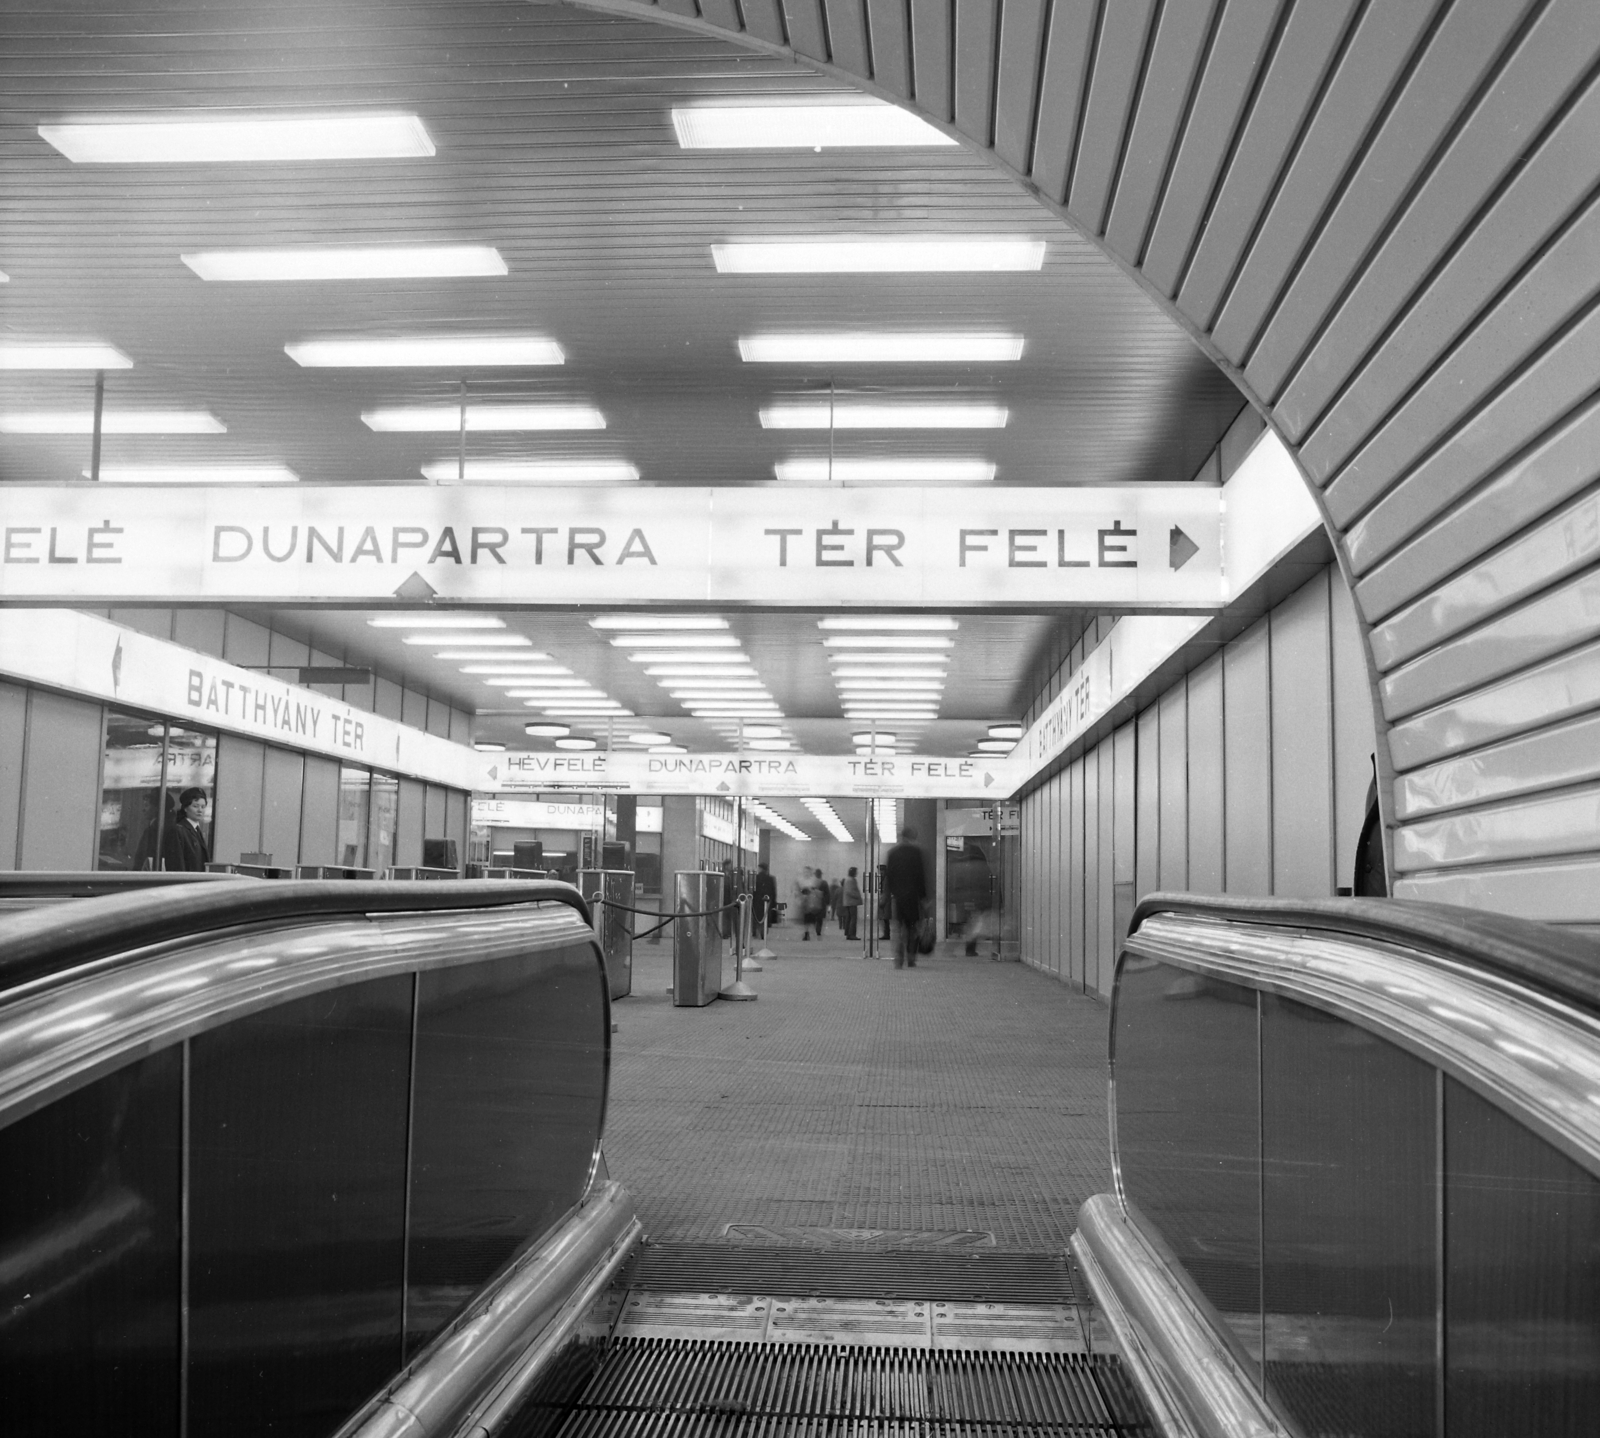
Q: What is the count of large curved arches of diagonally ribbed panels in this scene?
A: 1